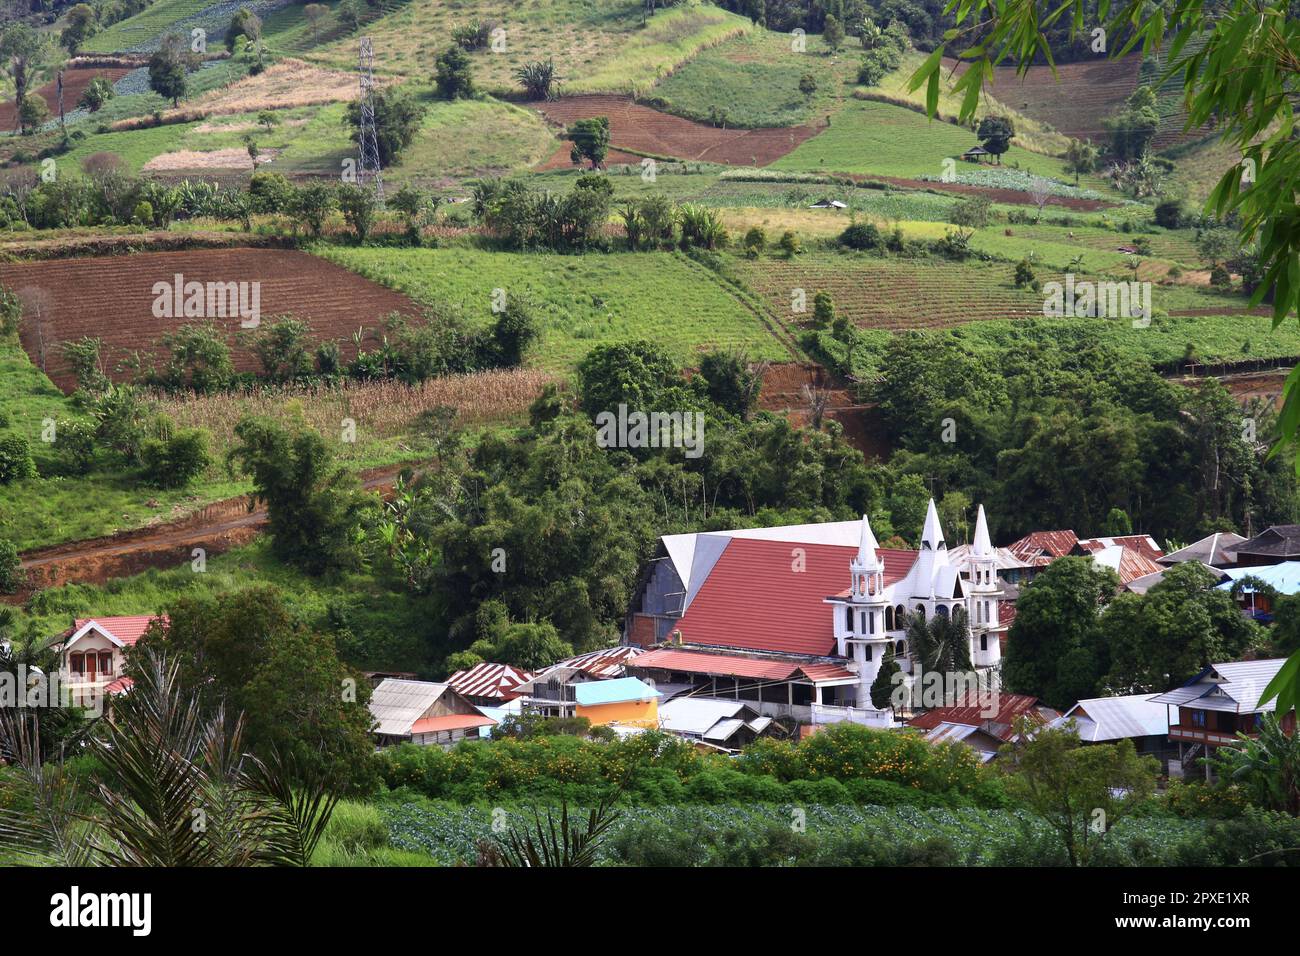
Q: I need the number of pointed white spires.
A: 3